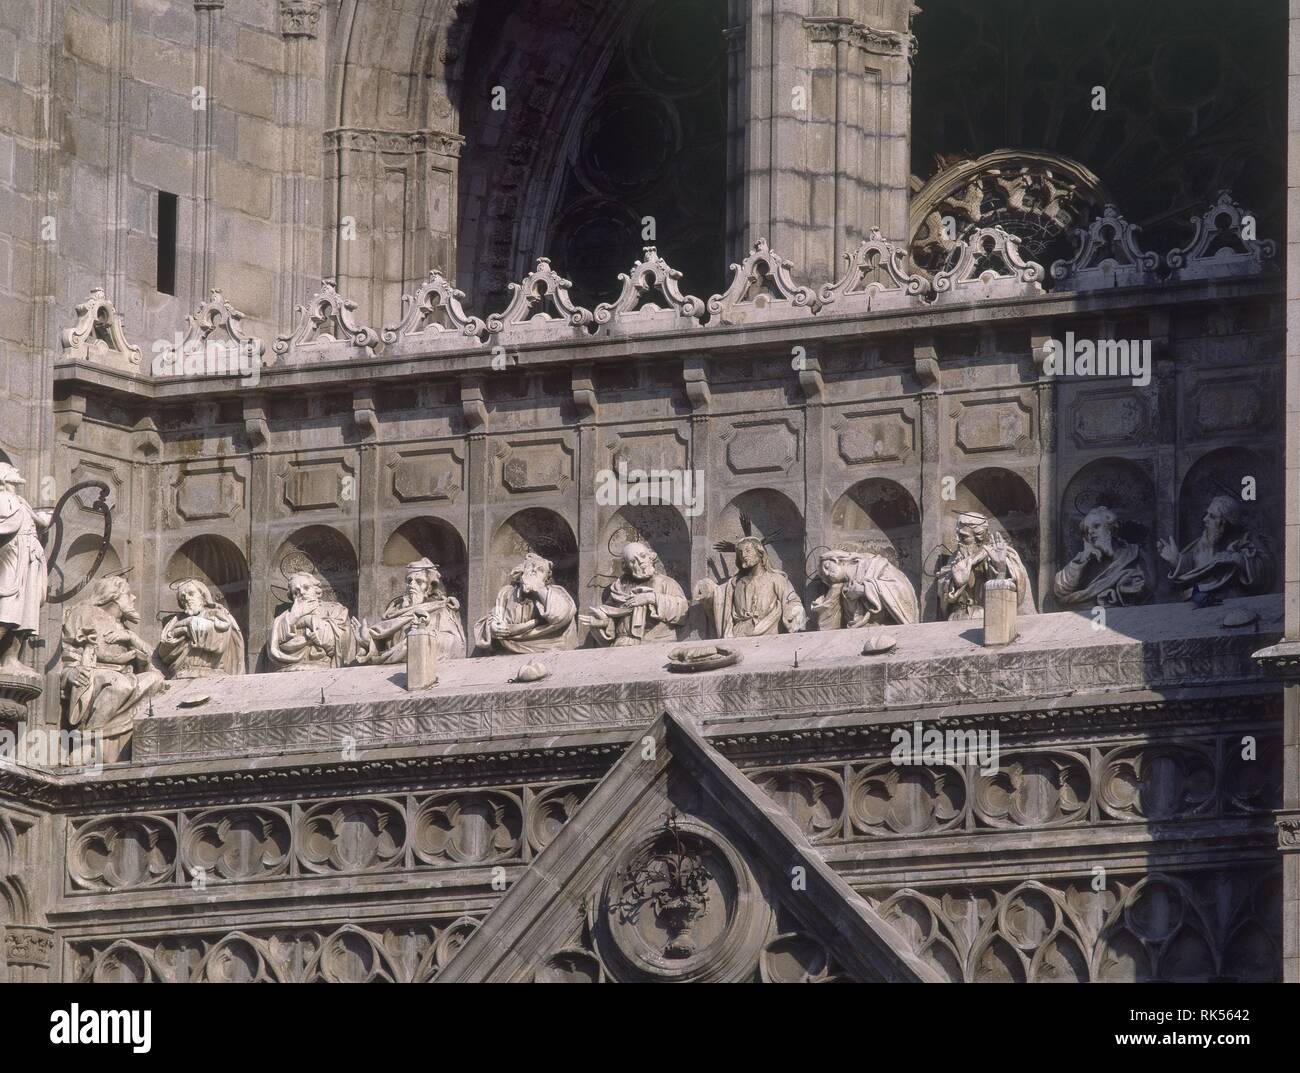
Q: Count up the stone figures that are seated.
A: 11